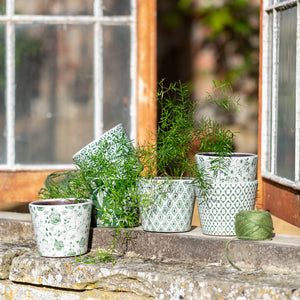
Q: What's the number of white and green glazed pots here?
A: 6